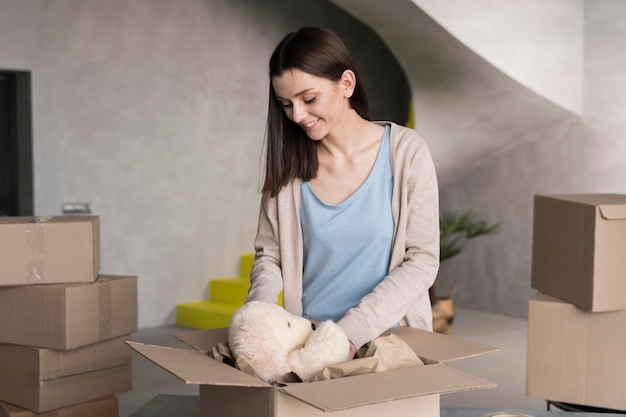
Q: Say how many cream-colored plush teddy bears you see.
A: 1